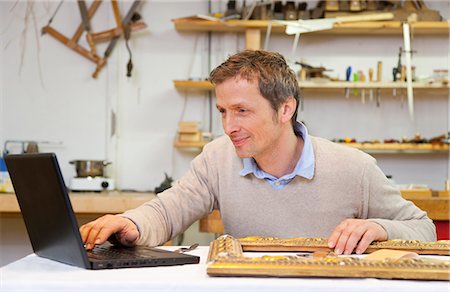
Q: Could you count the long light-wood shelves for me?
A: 3